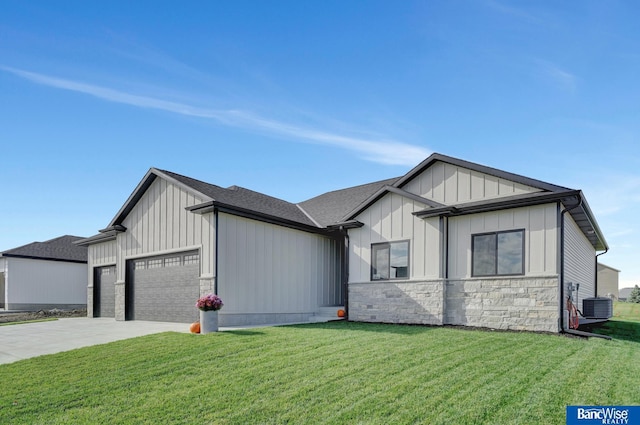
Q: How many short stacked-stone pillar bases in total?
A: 3